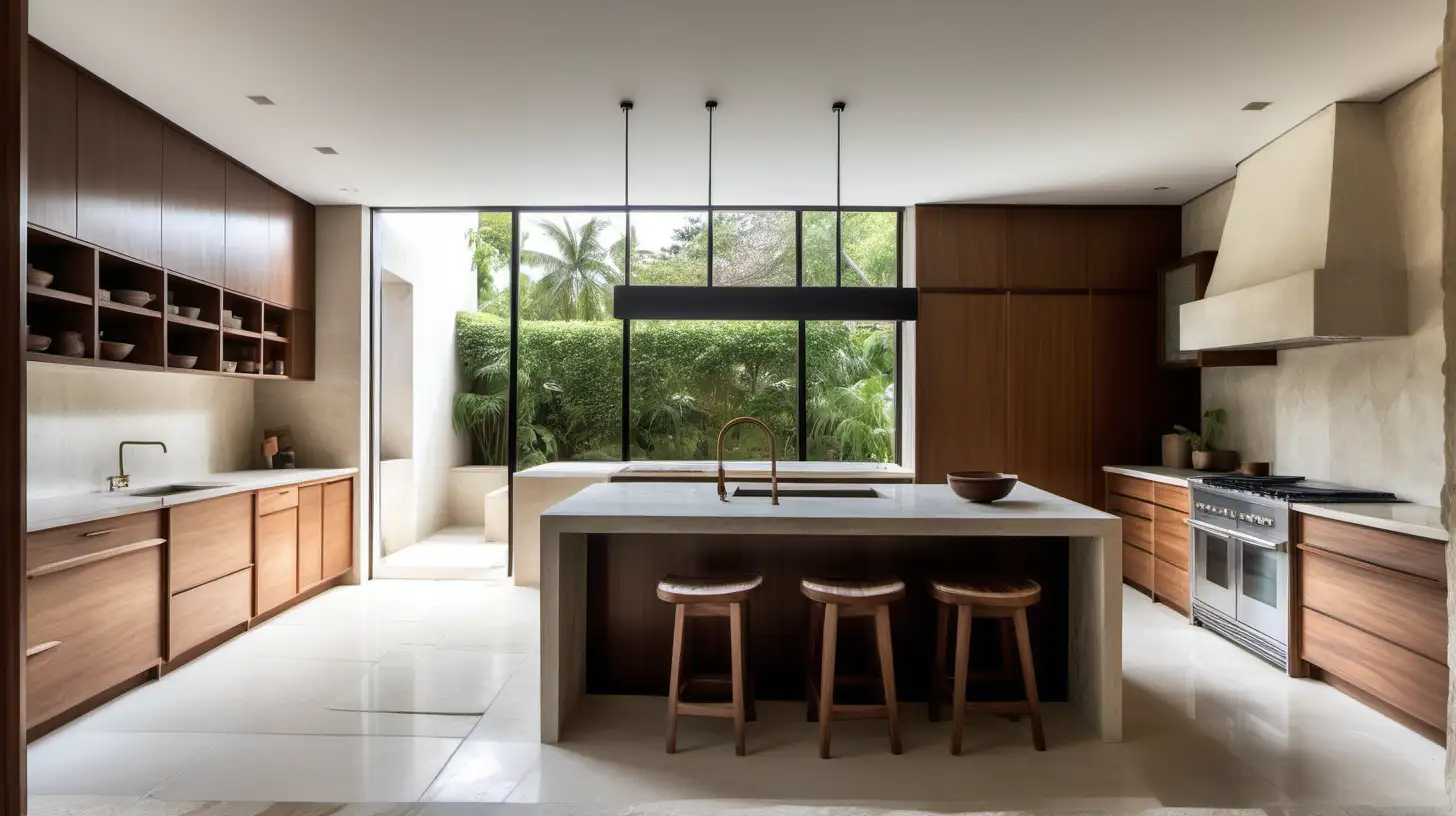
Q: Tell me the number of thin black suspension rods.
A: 3